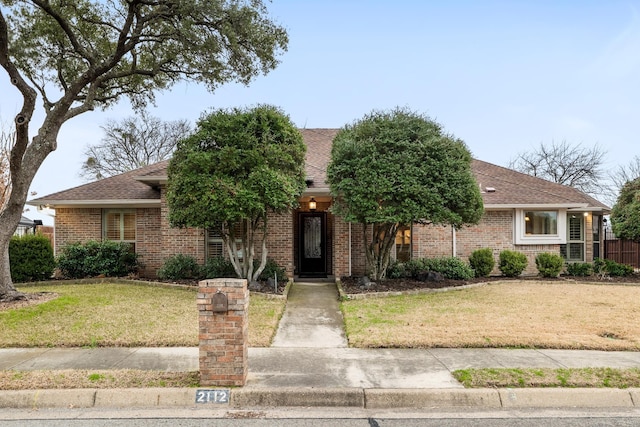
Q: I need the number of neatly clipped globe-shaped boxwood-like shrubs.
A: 3